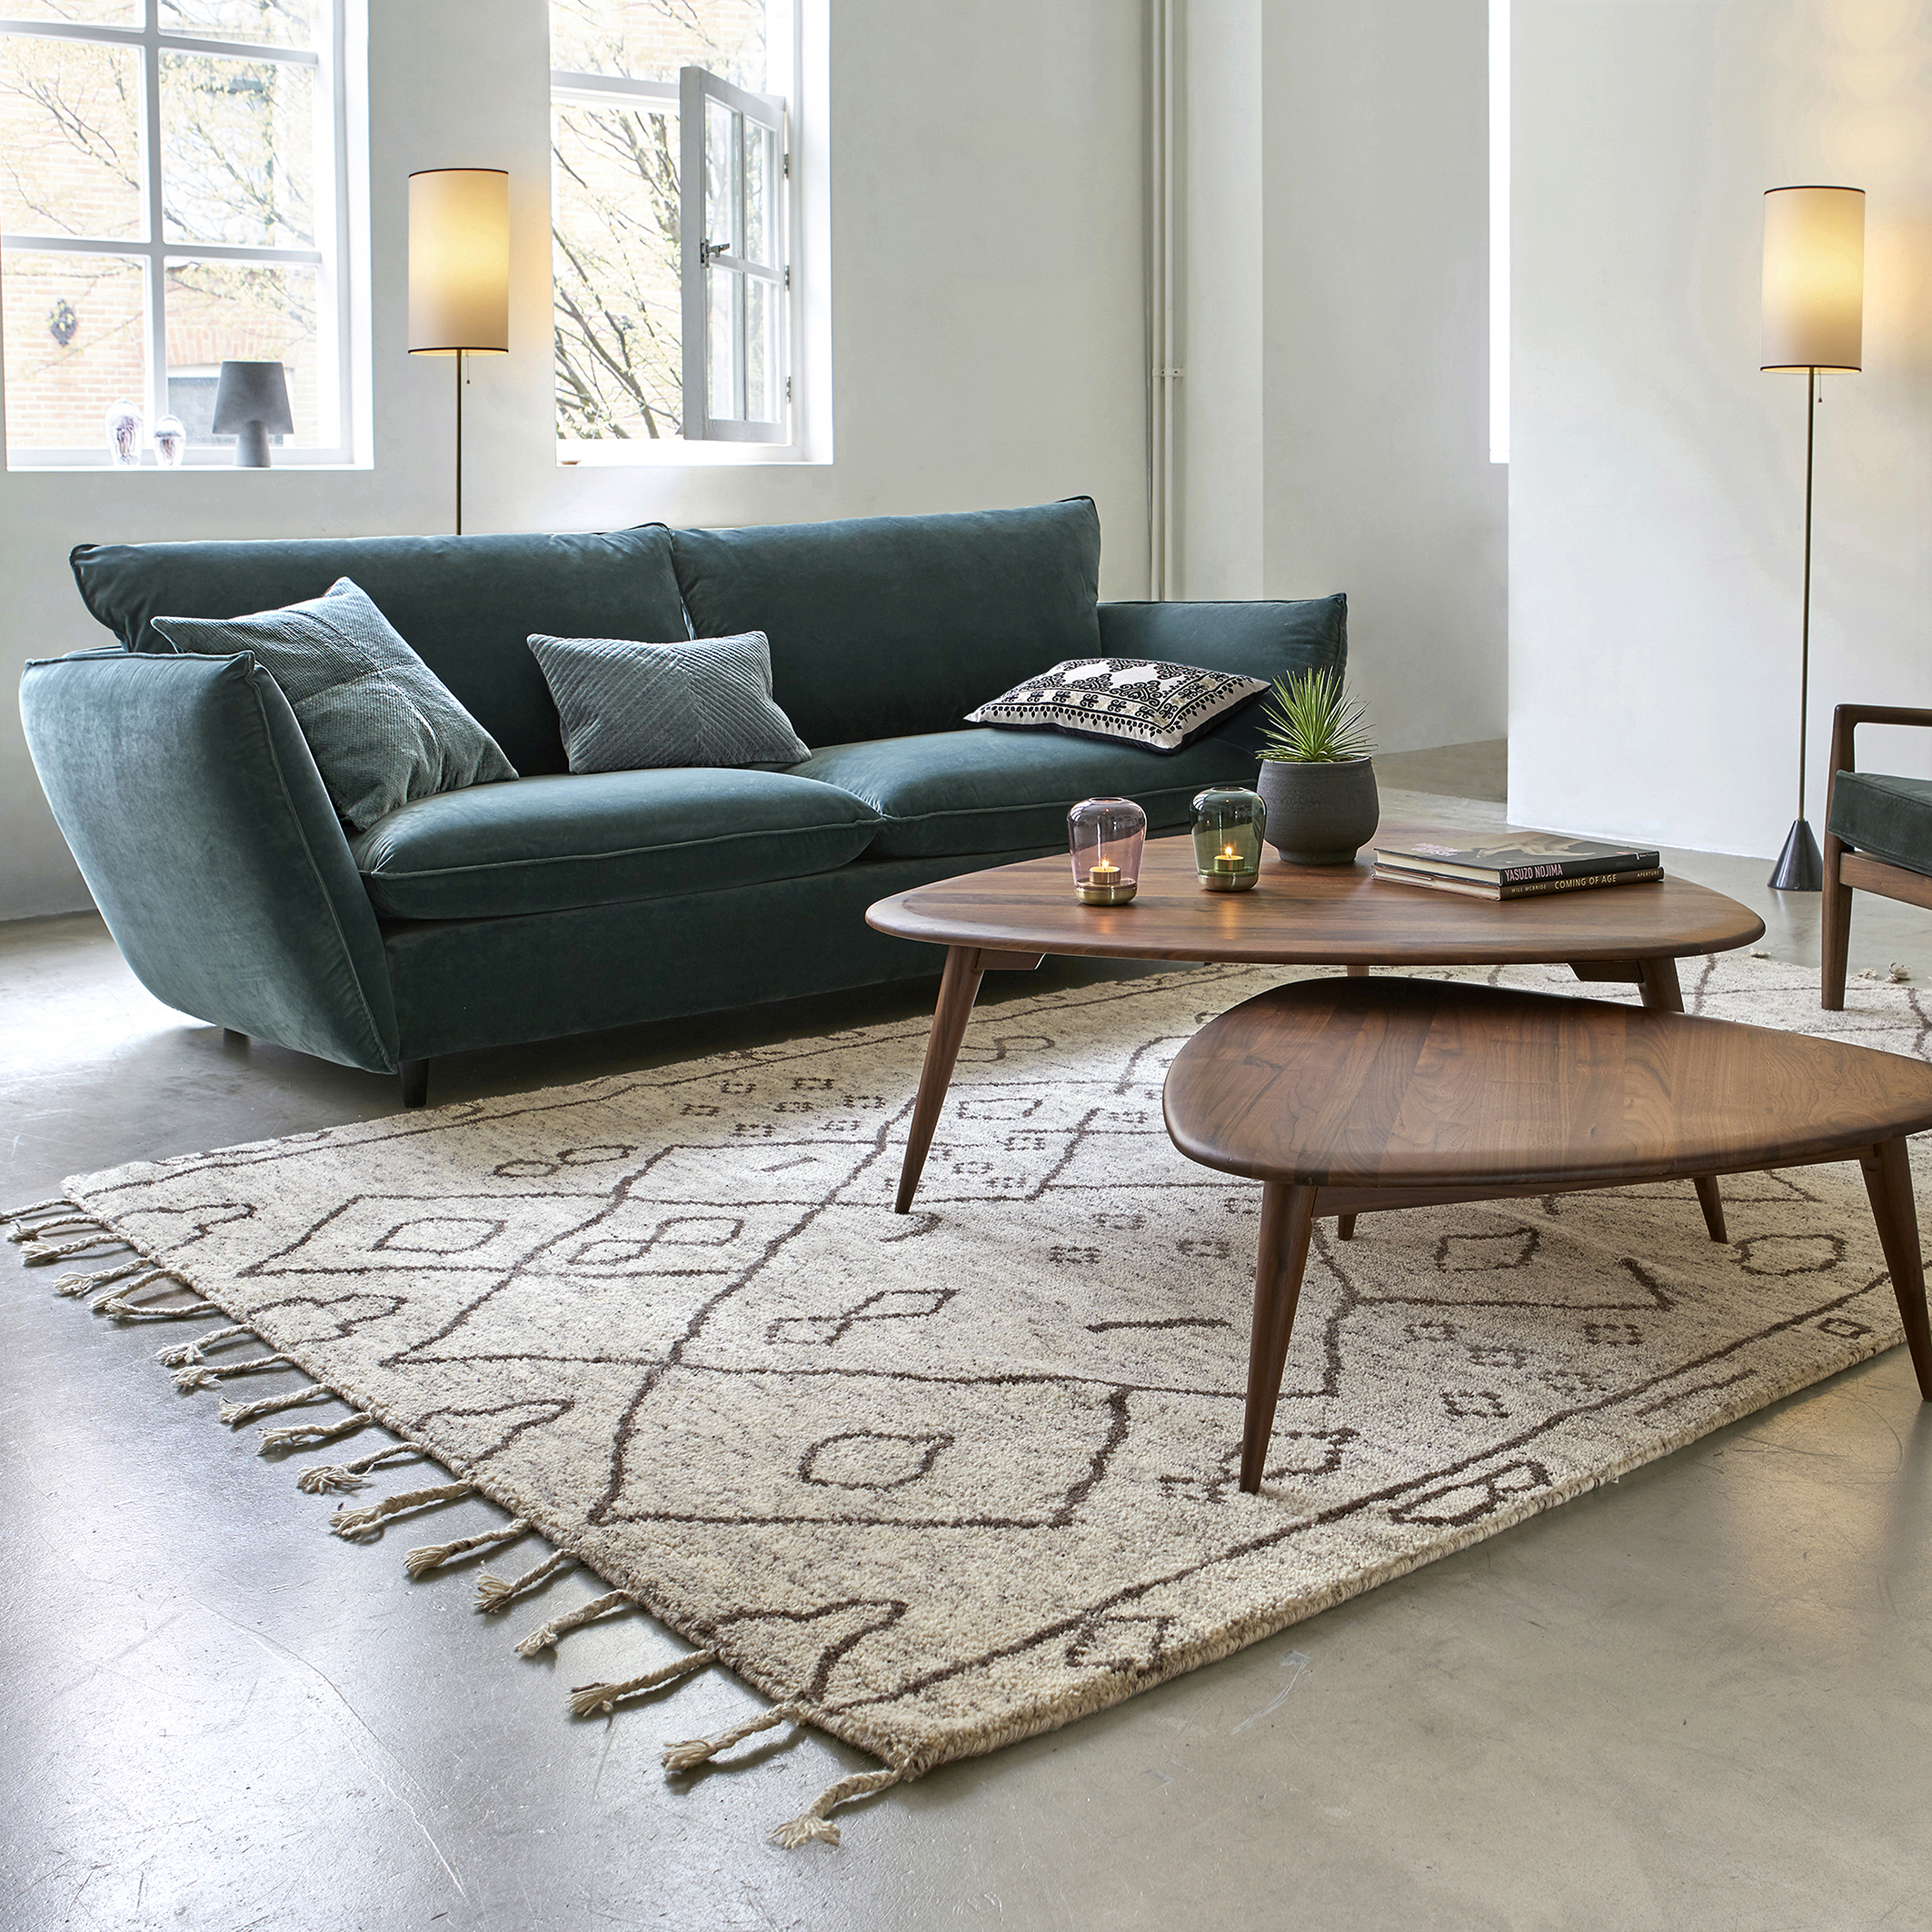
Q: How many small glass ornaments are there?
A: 2